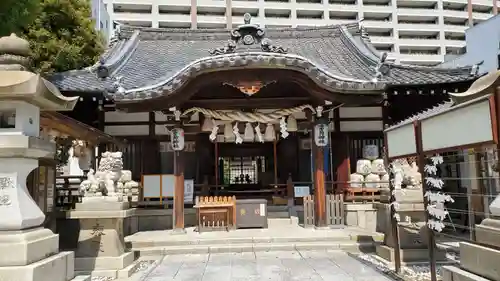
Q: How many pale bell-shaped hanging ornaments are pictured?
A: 5